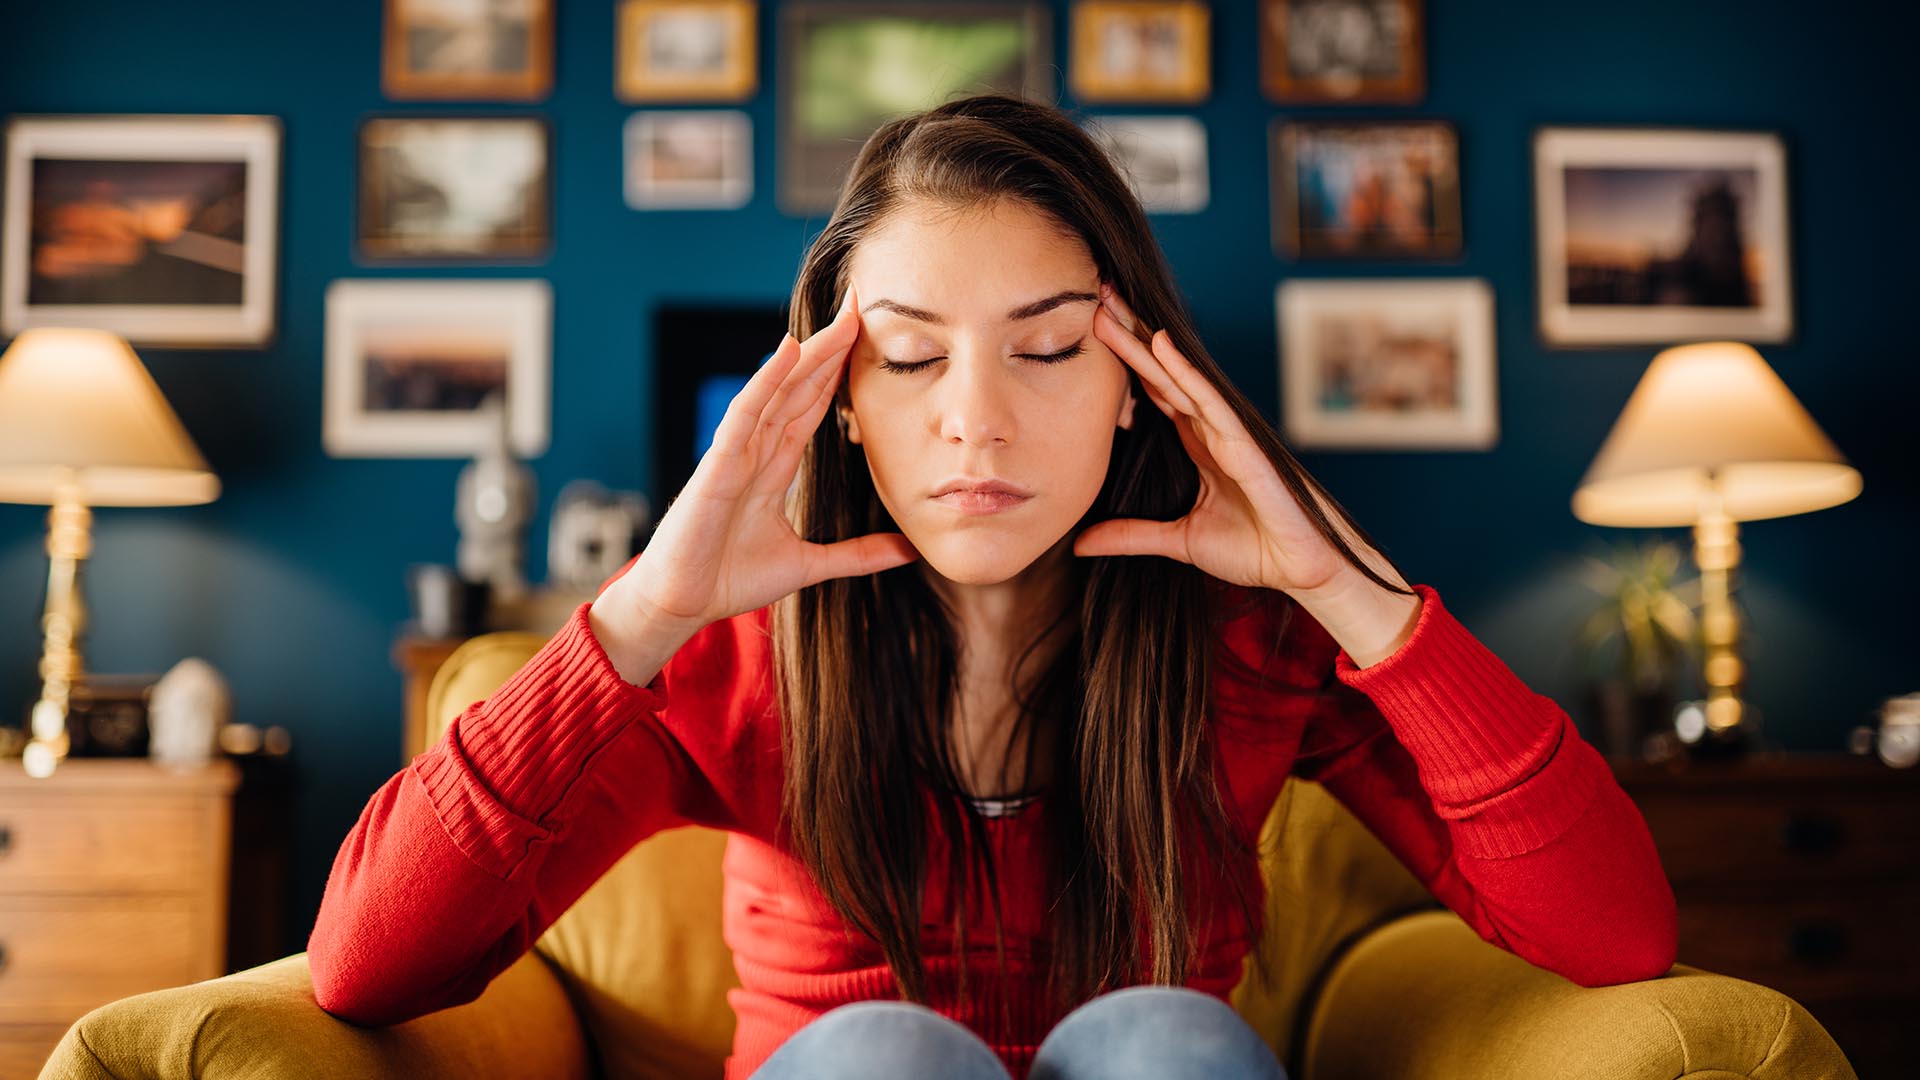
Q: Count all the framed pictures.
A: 13